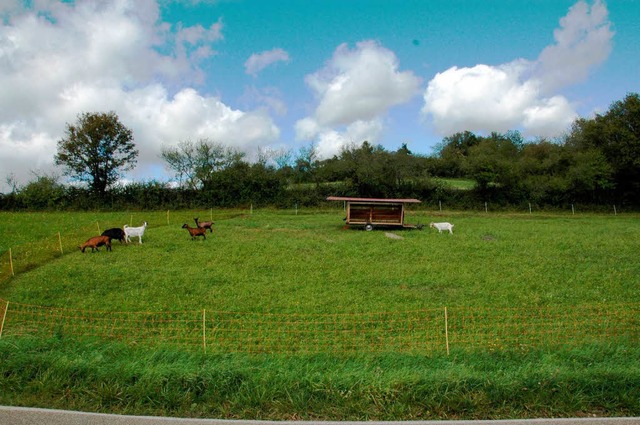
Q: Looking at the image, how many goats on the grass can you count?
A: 6